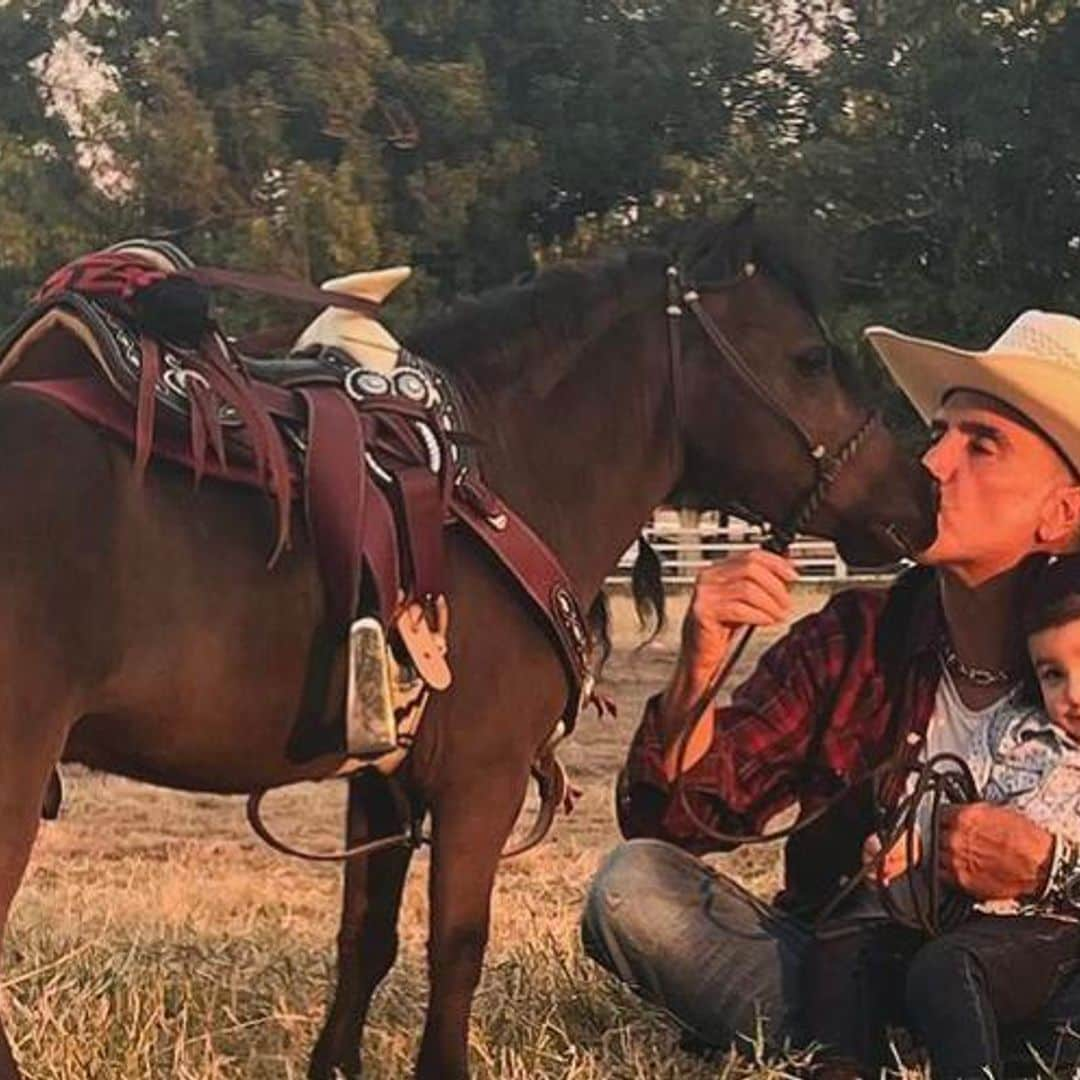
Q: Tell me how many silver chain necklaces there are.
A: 1